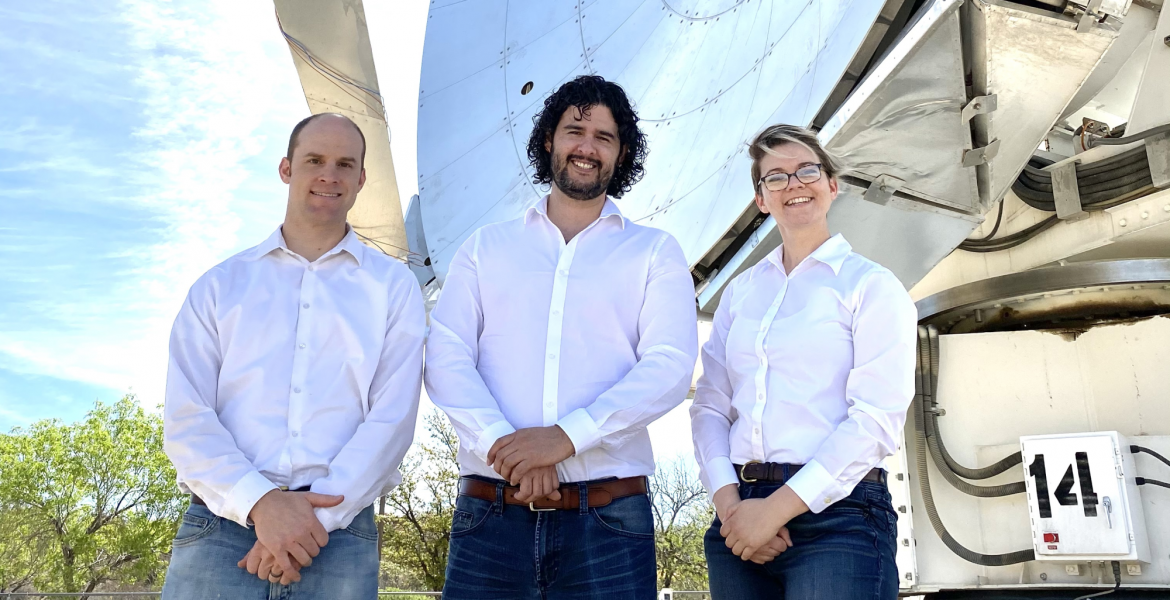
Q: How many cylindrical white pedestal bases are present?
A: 1